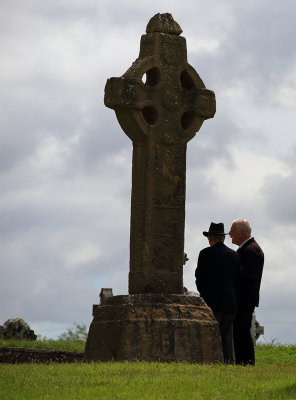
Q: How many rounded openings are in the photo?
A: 4